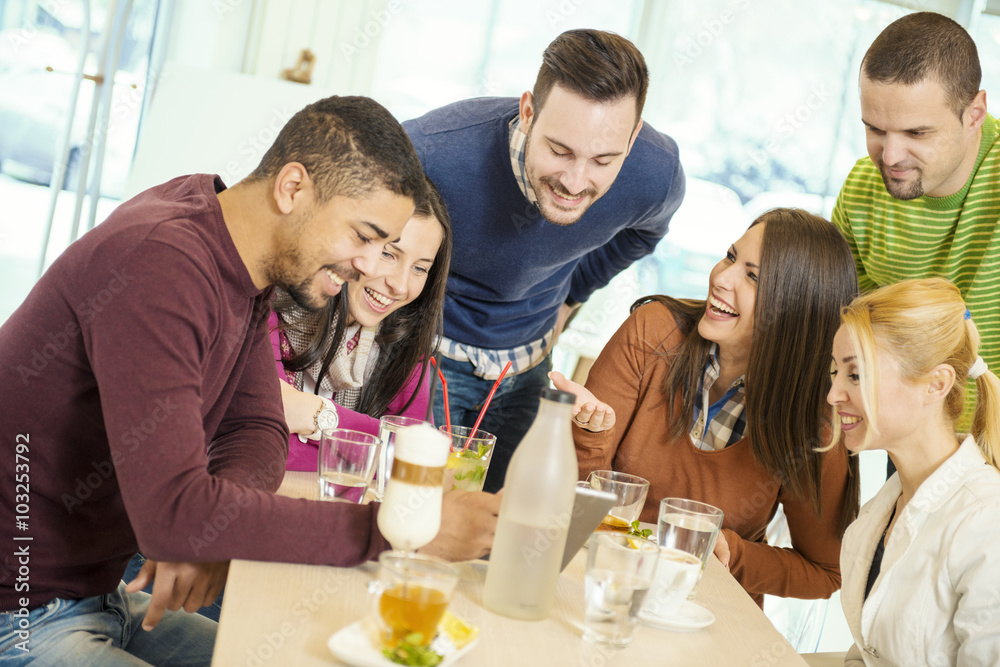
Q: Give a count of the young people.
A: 6